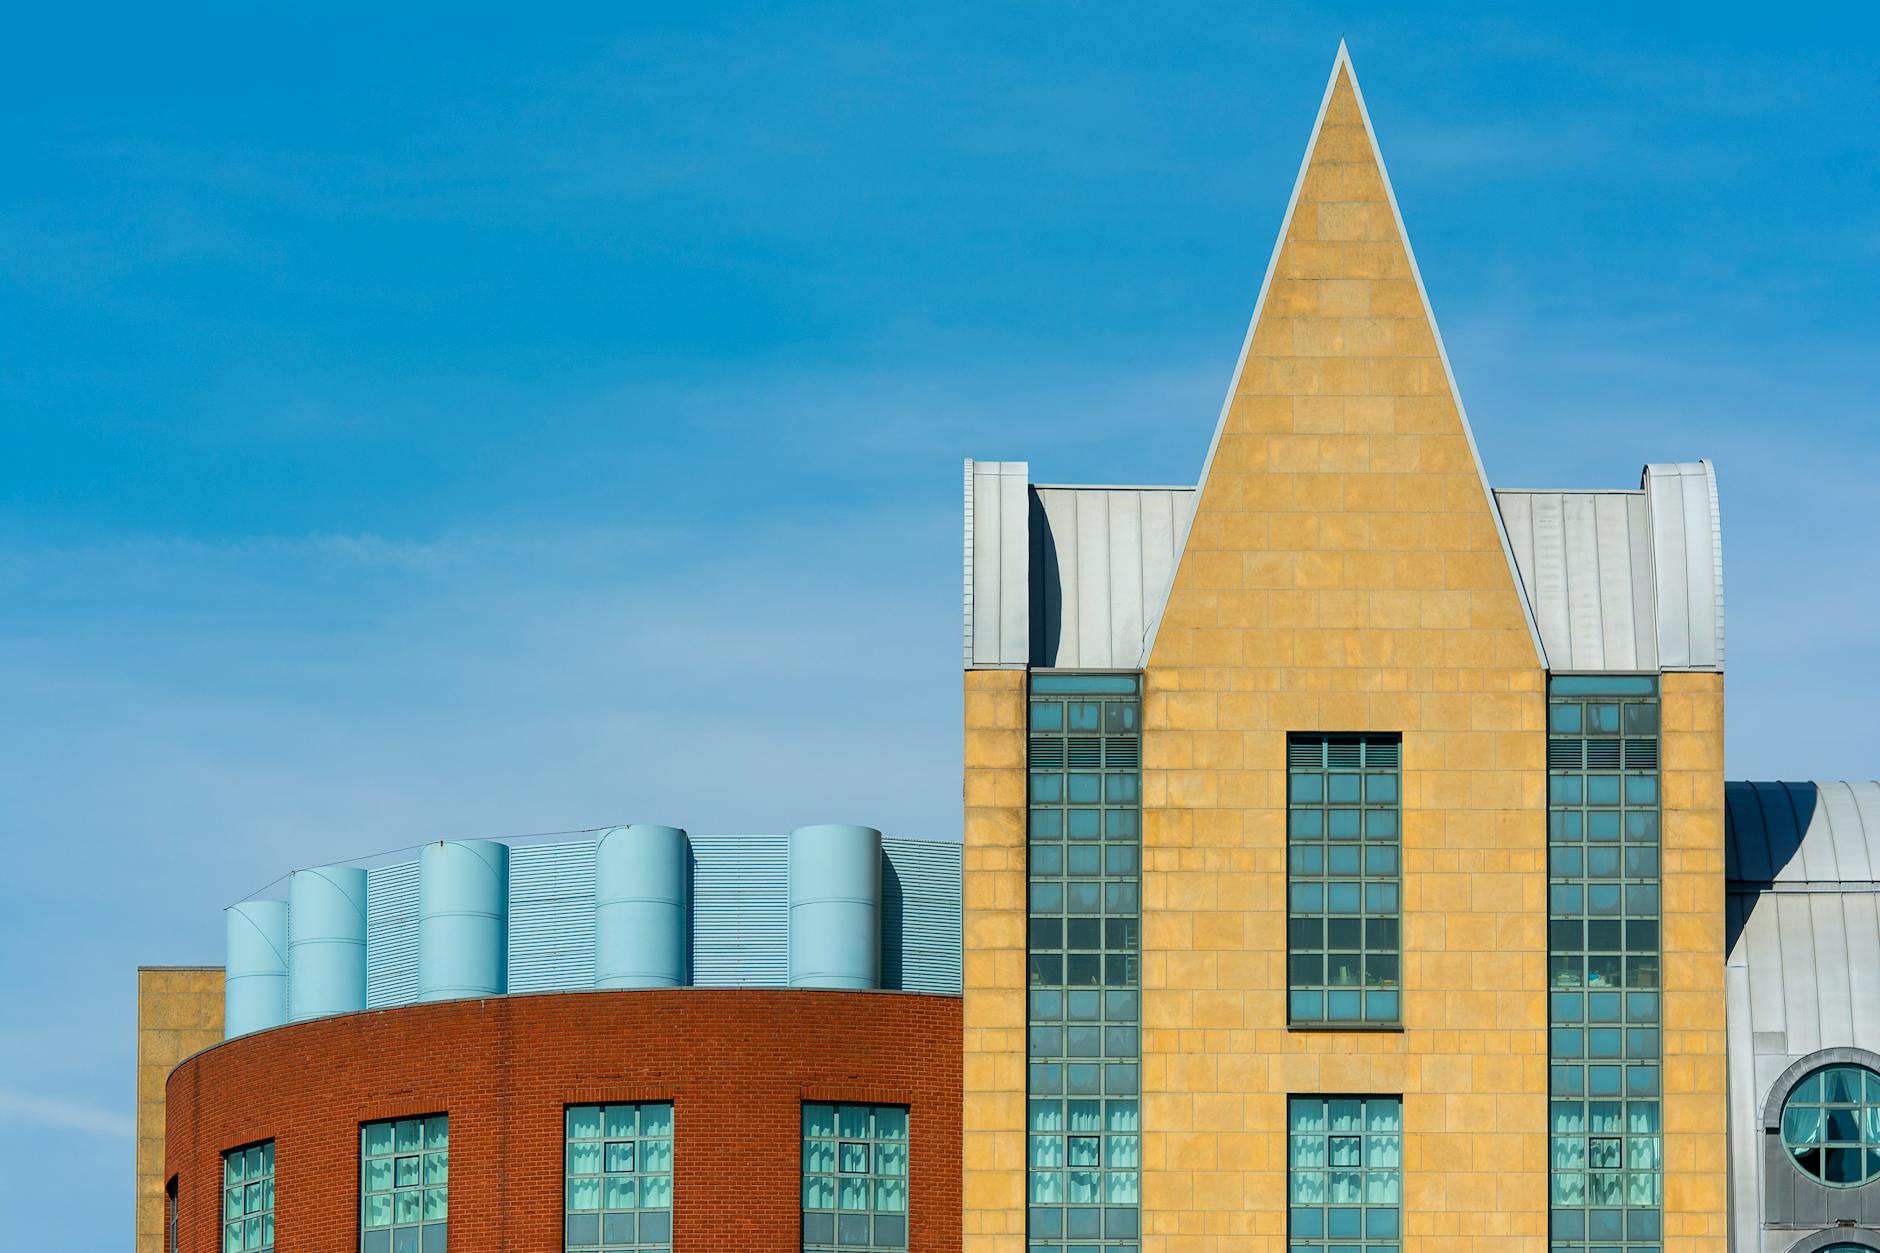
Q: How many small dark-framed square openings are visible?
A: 7